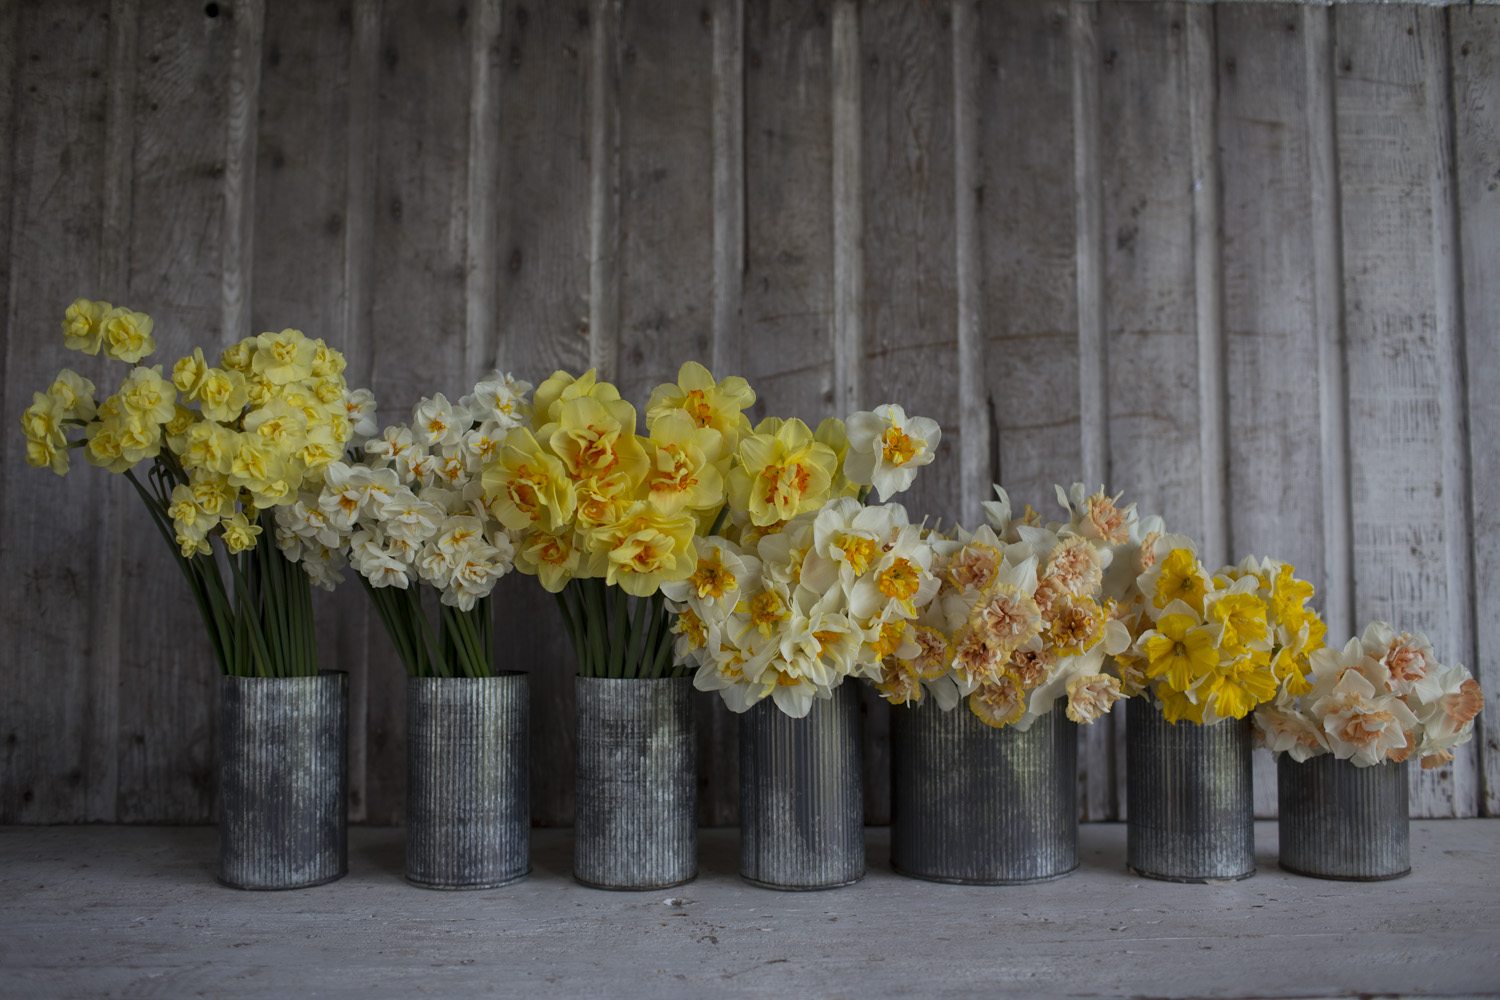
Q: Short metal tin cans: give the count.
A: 1